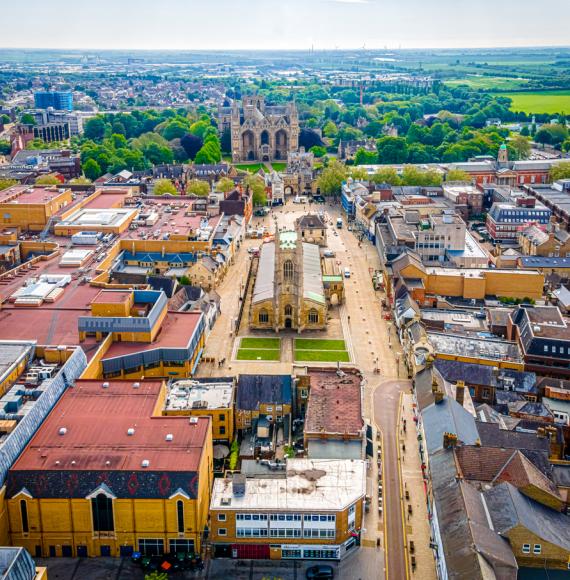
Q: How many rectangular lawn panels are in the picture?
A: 4